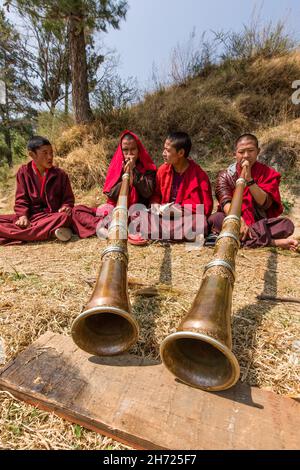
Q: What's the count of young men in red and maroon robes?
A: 4